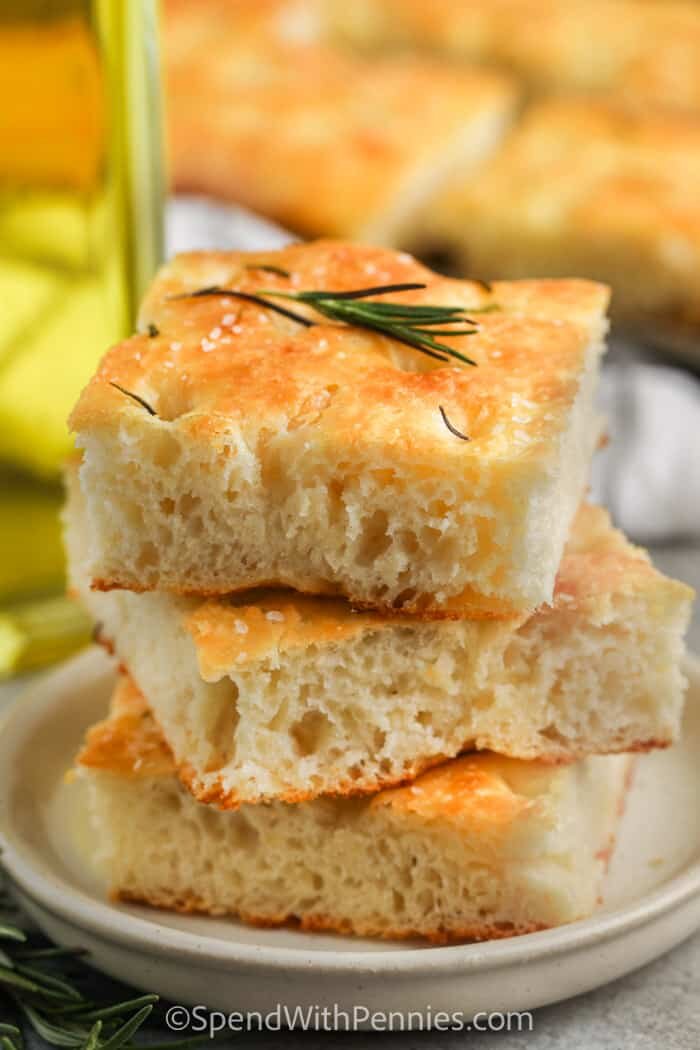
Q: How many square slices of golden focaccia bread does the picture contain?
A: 3